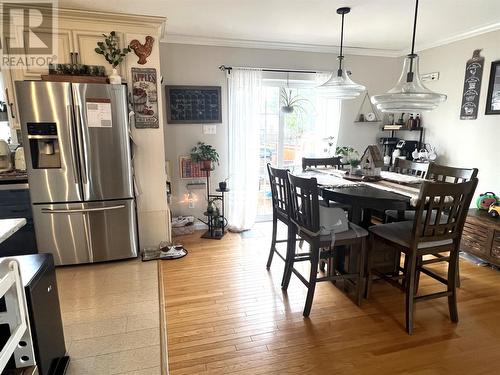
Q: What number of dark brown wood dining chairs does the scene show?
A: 6